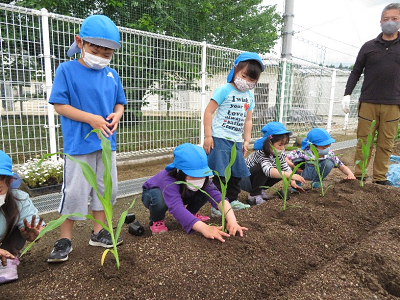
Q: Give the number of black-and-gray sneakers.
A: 2